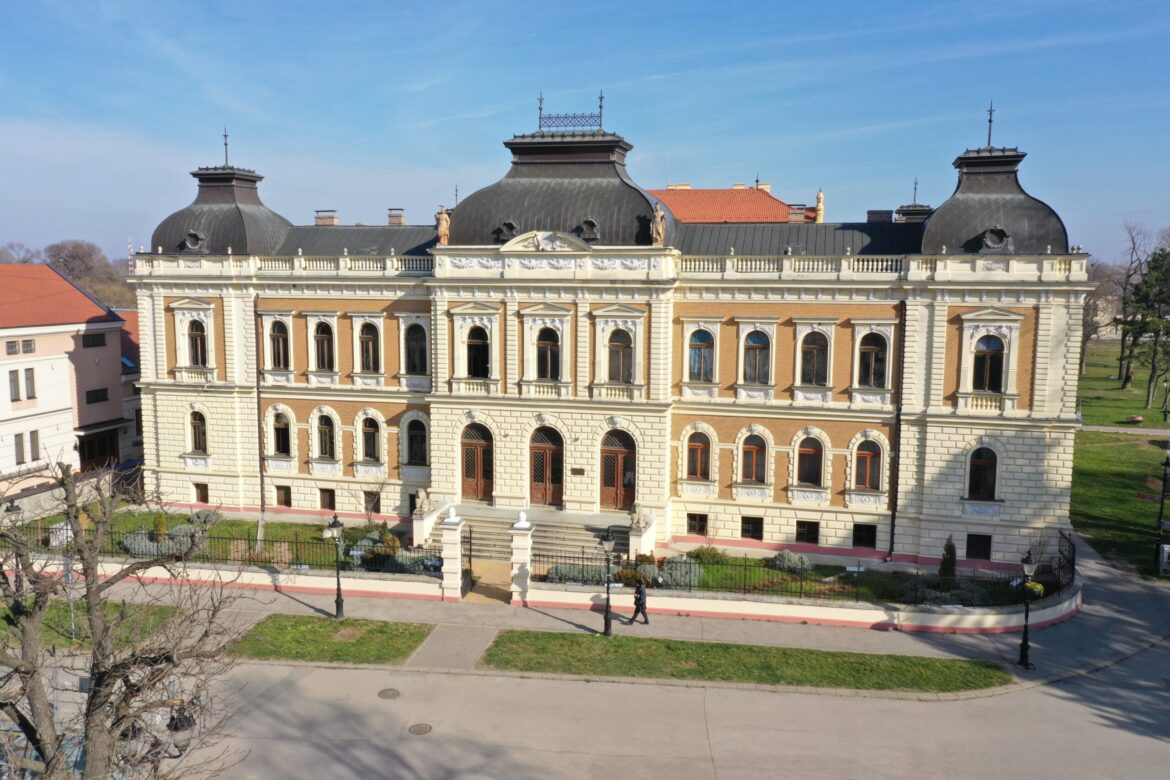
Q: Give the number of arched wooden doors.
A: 3